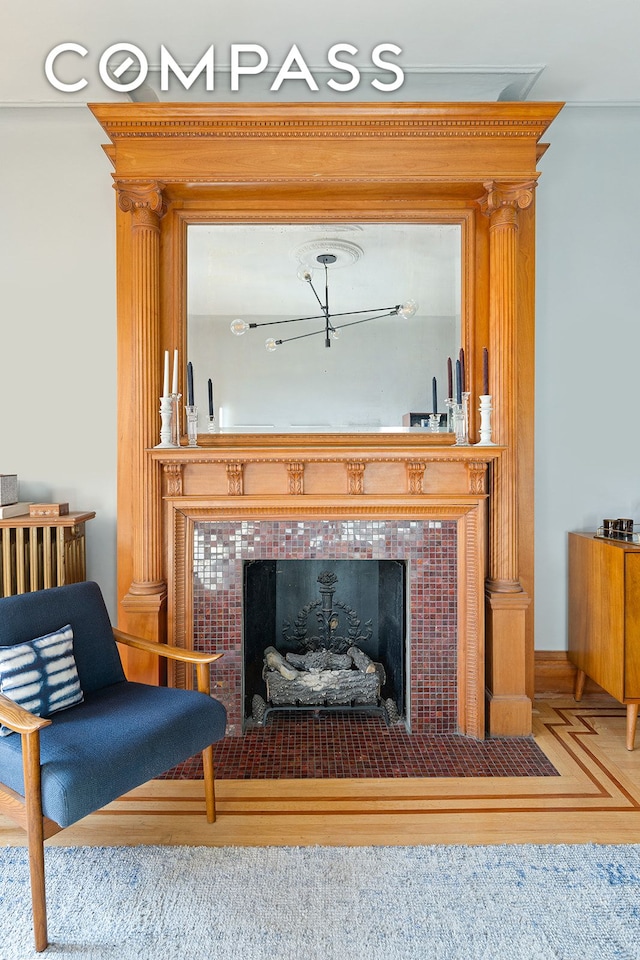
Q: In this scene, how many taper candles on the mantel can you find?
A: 6